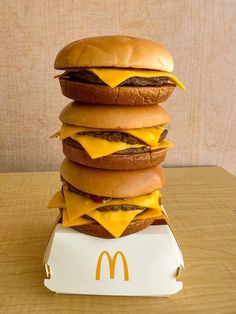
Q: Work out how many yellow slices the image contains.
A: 6